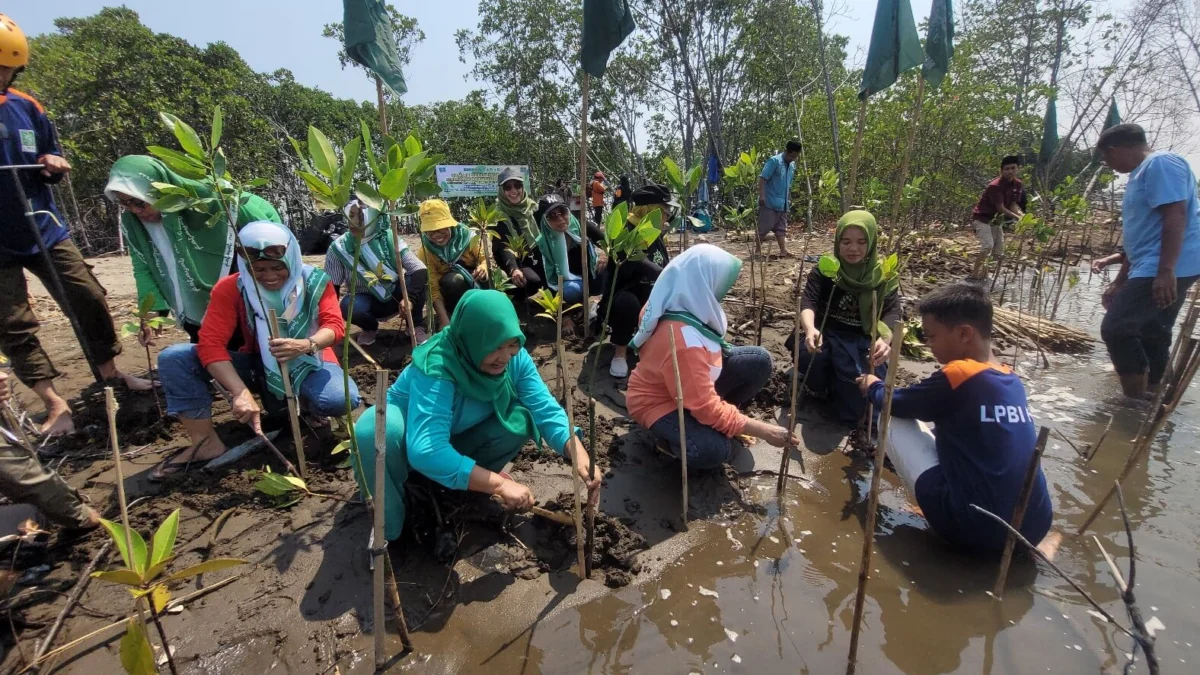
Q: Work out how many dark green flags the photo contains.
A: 6